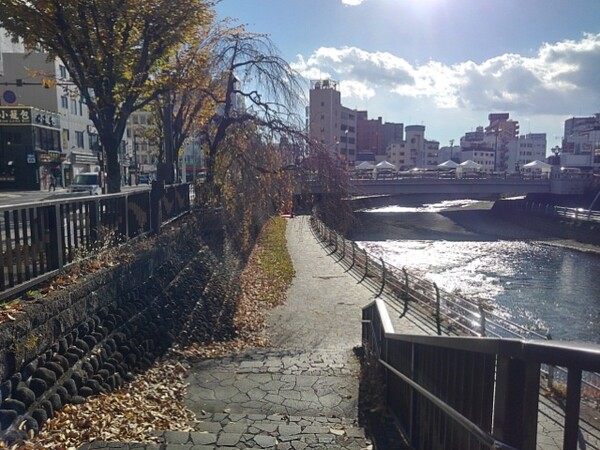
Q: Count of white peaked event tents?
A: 5